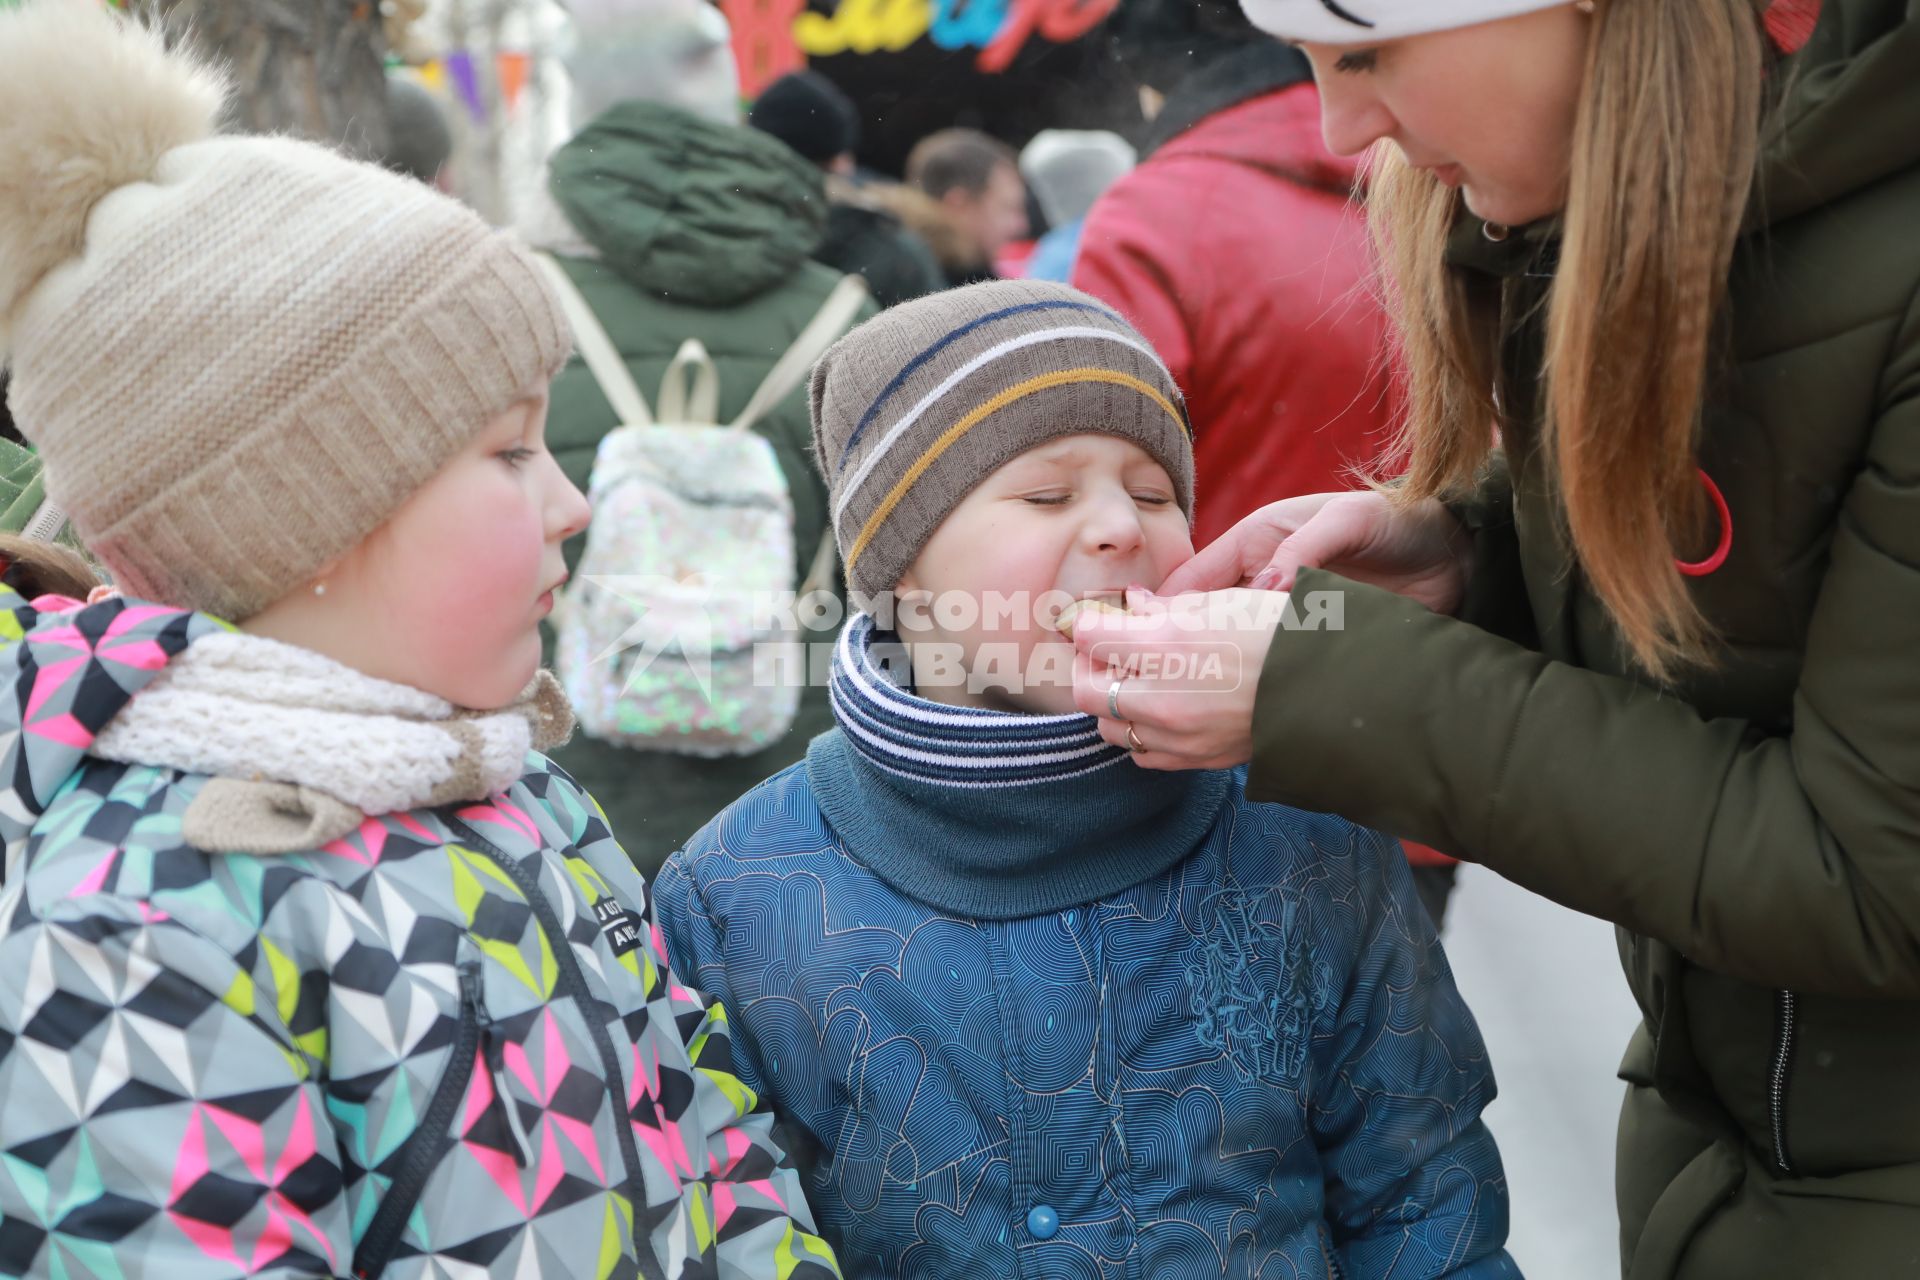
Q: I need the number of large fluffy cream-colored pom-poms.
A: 1